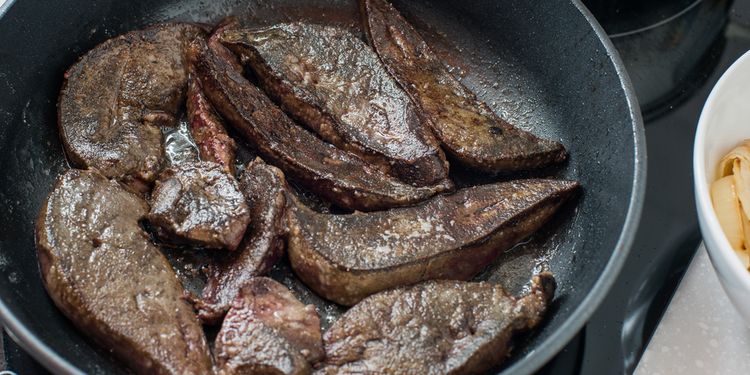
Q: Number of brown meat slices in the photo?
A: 11